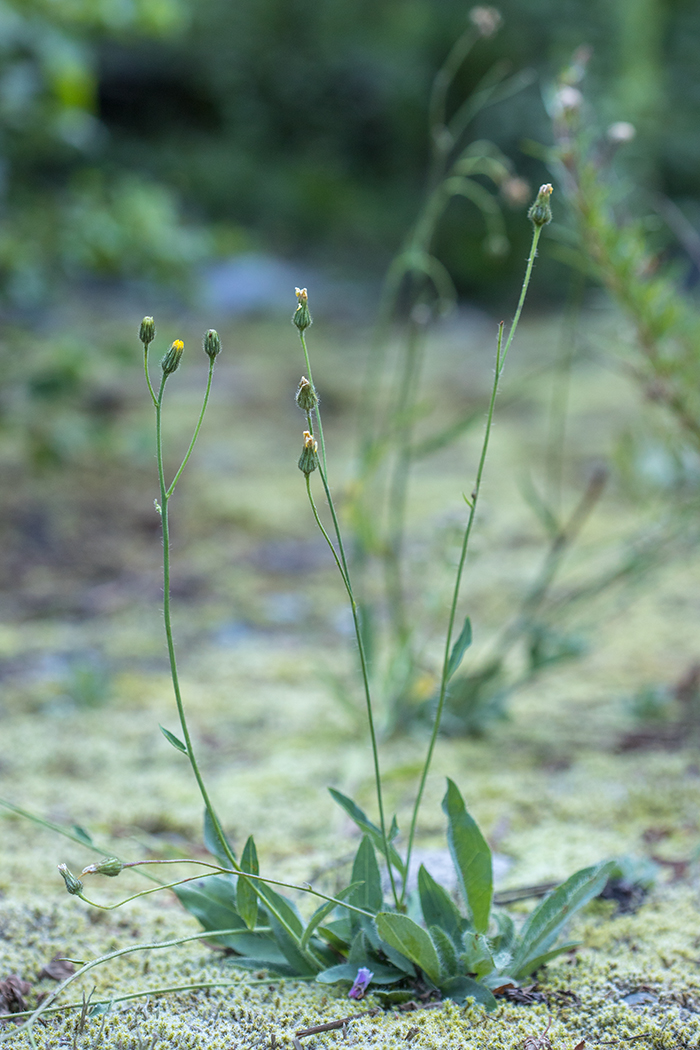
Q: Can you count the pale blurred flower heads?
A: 4